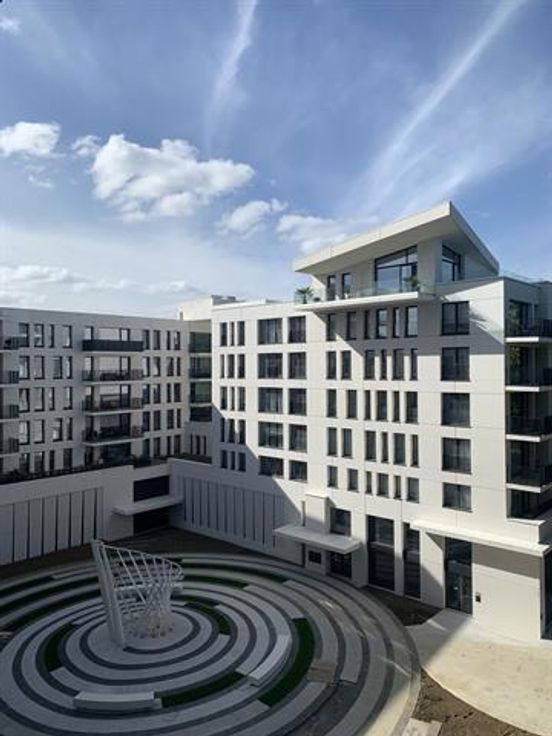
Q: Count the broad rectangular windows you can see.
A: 15